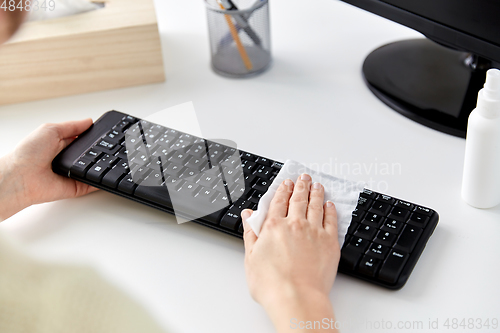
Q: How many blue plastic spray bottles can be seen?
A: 0